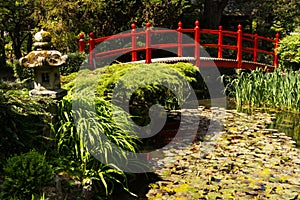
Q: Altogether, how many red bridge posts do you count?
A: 10